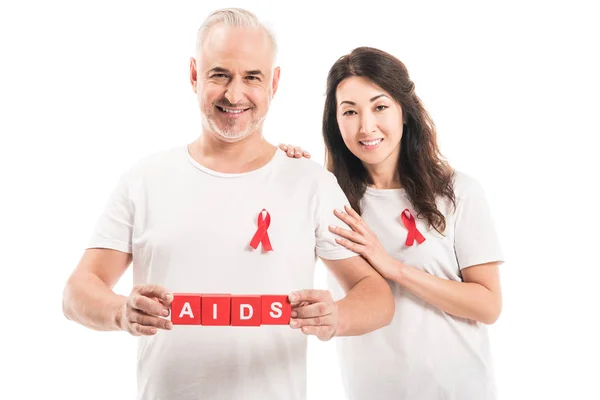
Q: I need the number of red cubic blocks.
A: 4